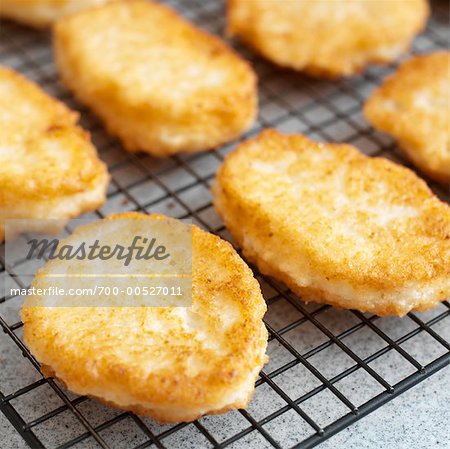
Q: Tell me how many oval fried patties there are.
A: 7